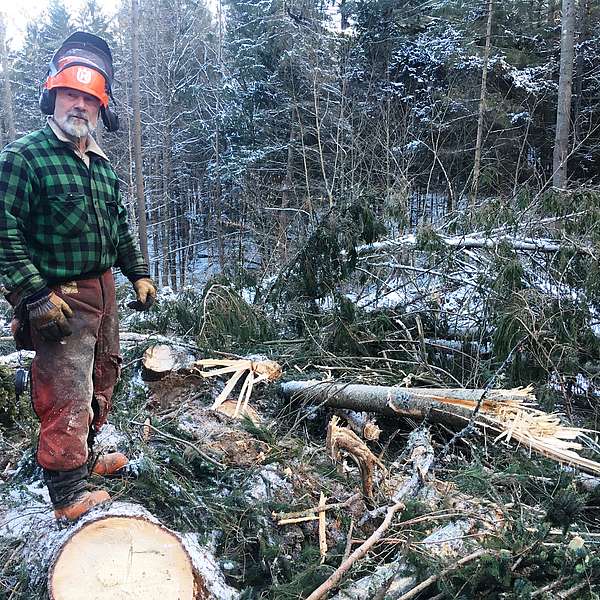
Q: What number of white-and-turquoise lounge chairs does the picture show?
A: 0